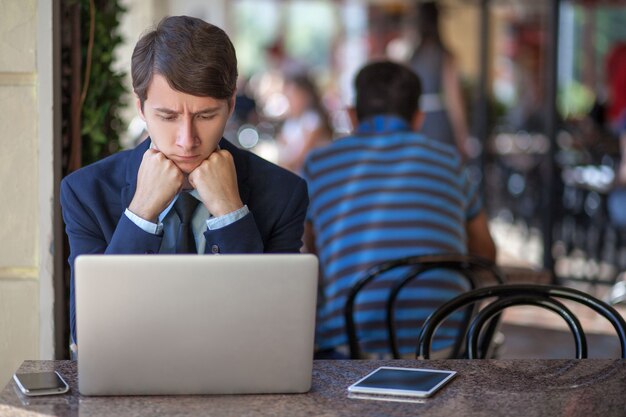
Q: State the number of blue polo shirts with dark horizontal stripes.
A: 1